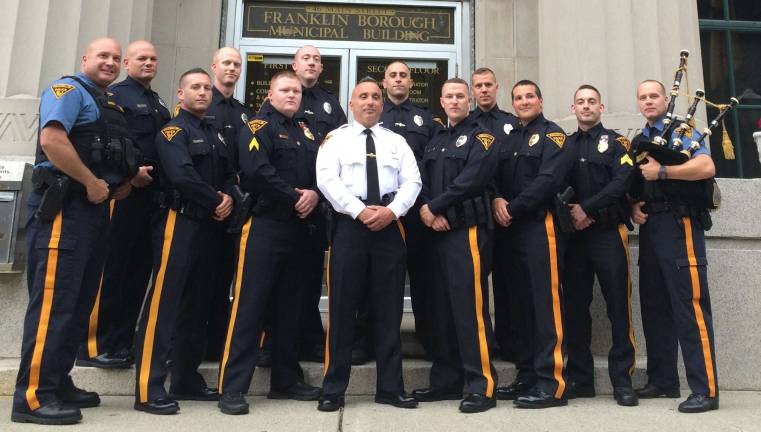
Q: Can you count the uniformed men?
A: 13